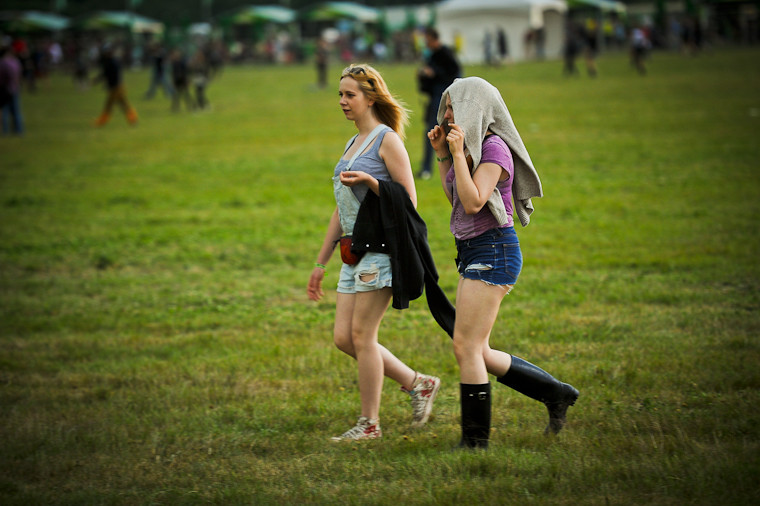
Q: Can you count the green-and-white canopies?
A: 5